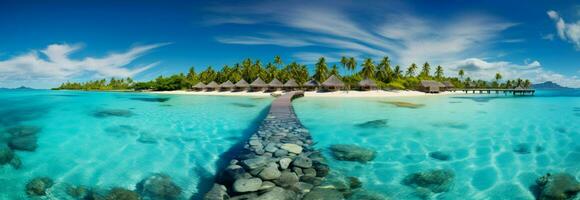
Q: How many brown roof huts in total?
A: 12